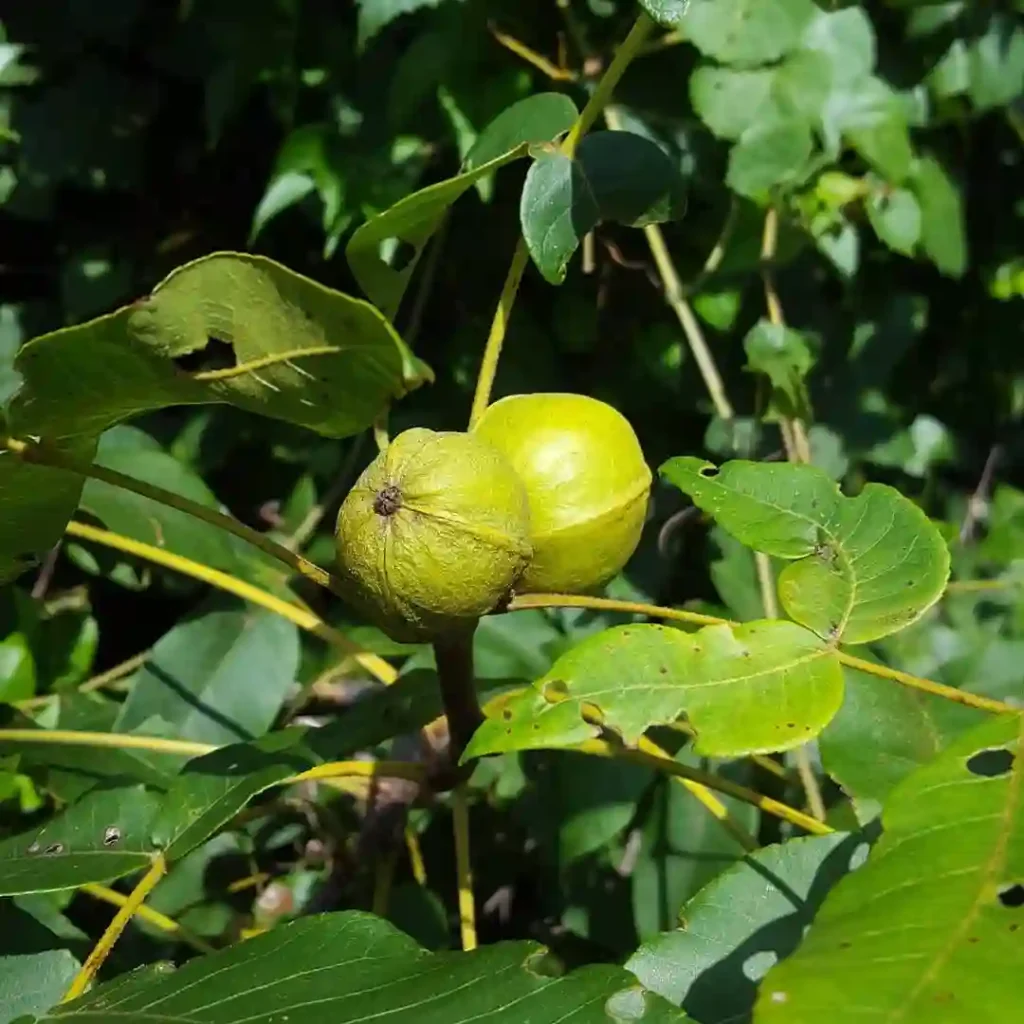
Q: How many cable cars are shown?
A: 0